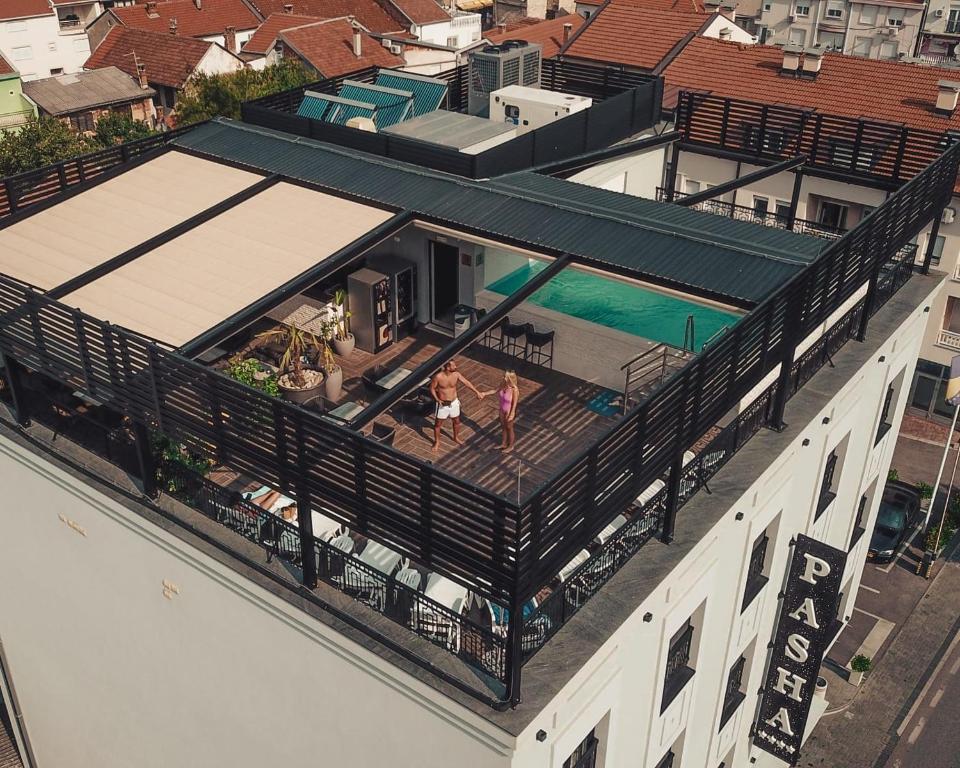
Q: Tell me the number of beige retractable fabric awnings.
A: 2